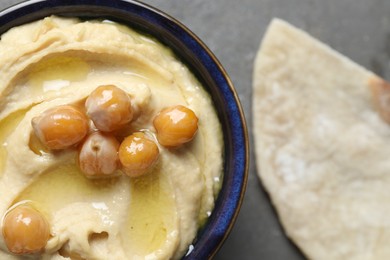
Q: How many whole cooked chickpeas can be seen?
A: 6